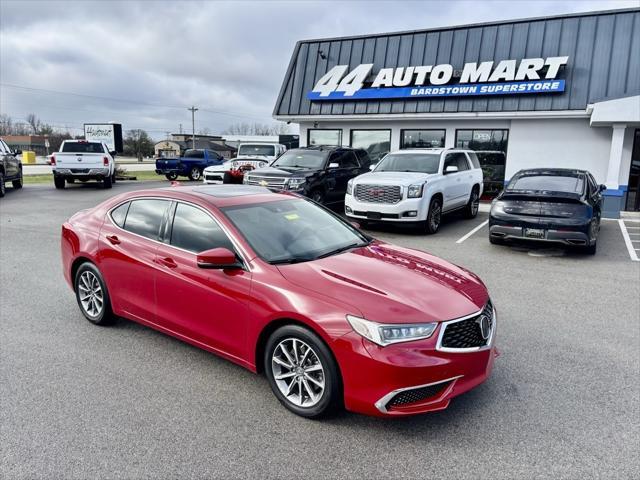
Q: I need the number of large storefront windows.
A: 4